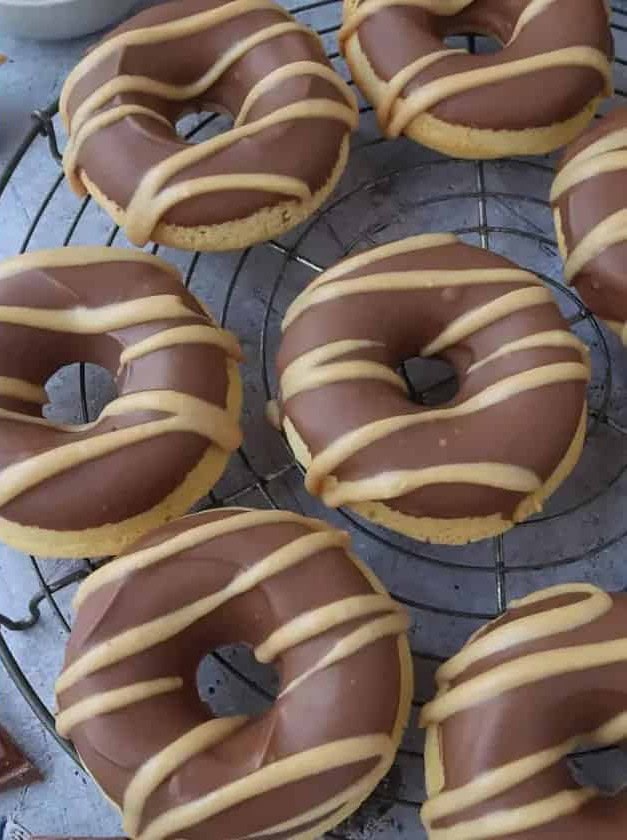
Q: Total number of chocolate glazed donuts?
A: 7